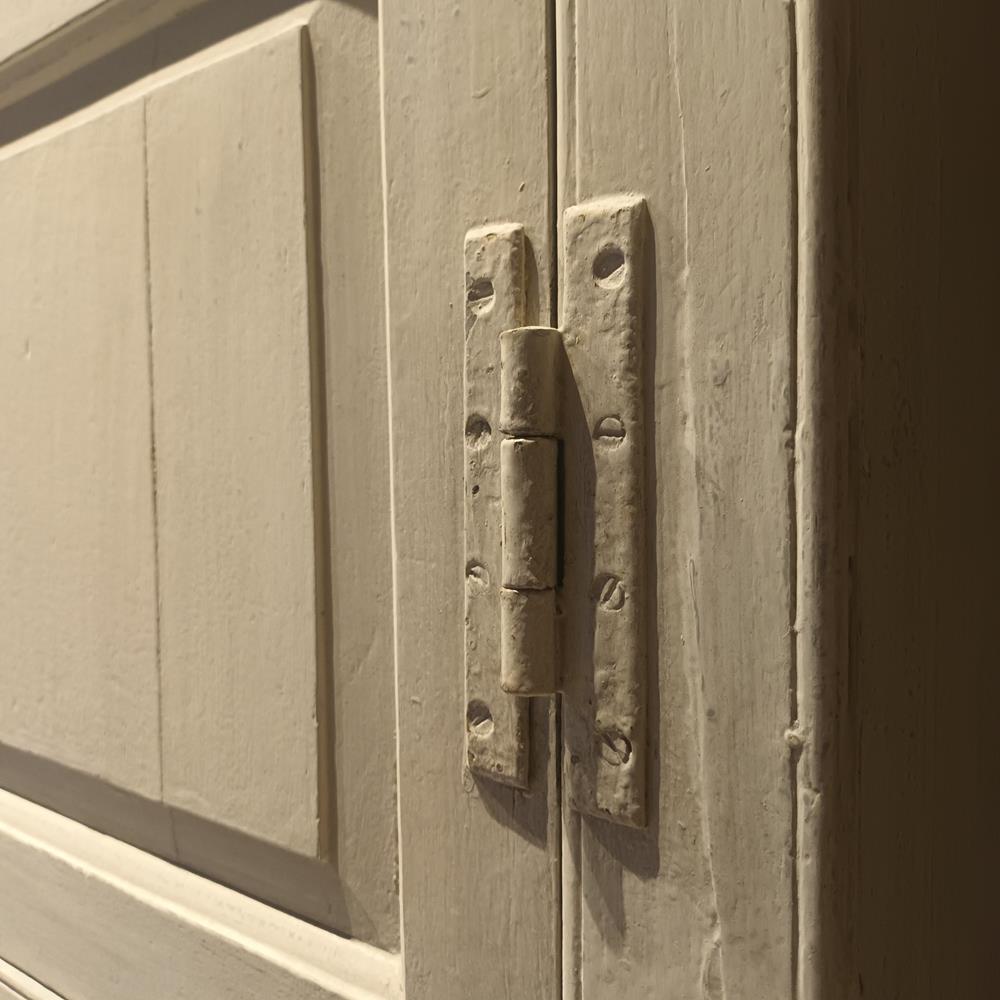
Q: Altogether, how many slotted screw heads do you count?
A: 8